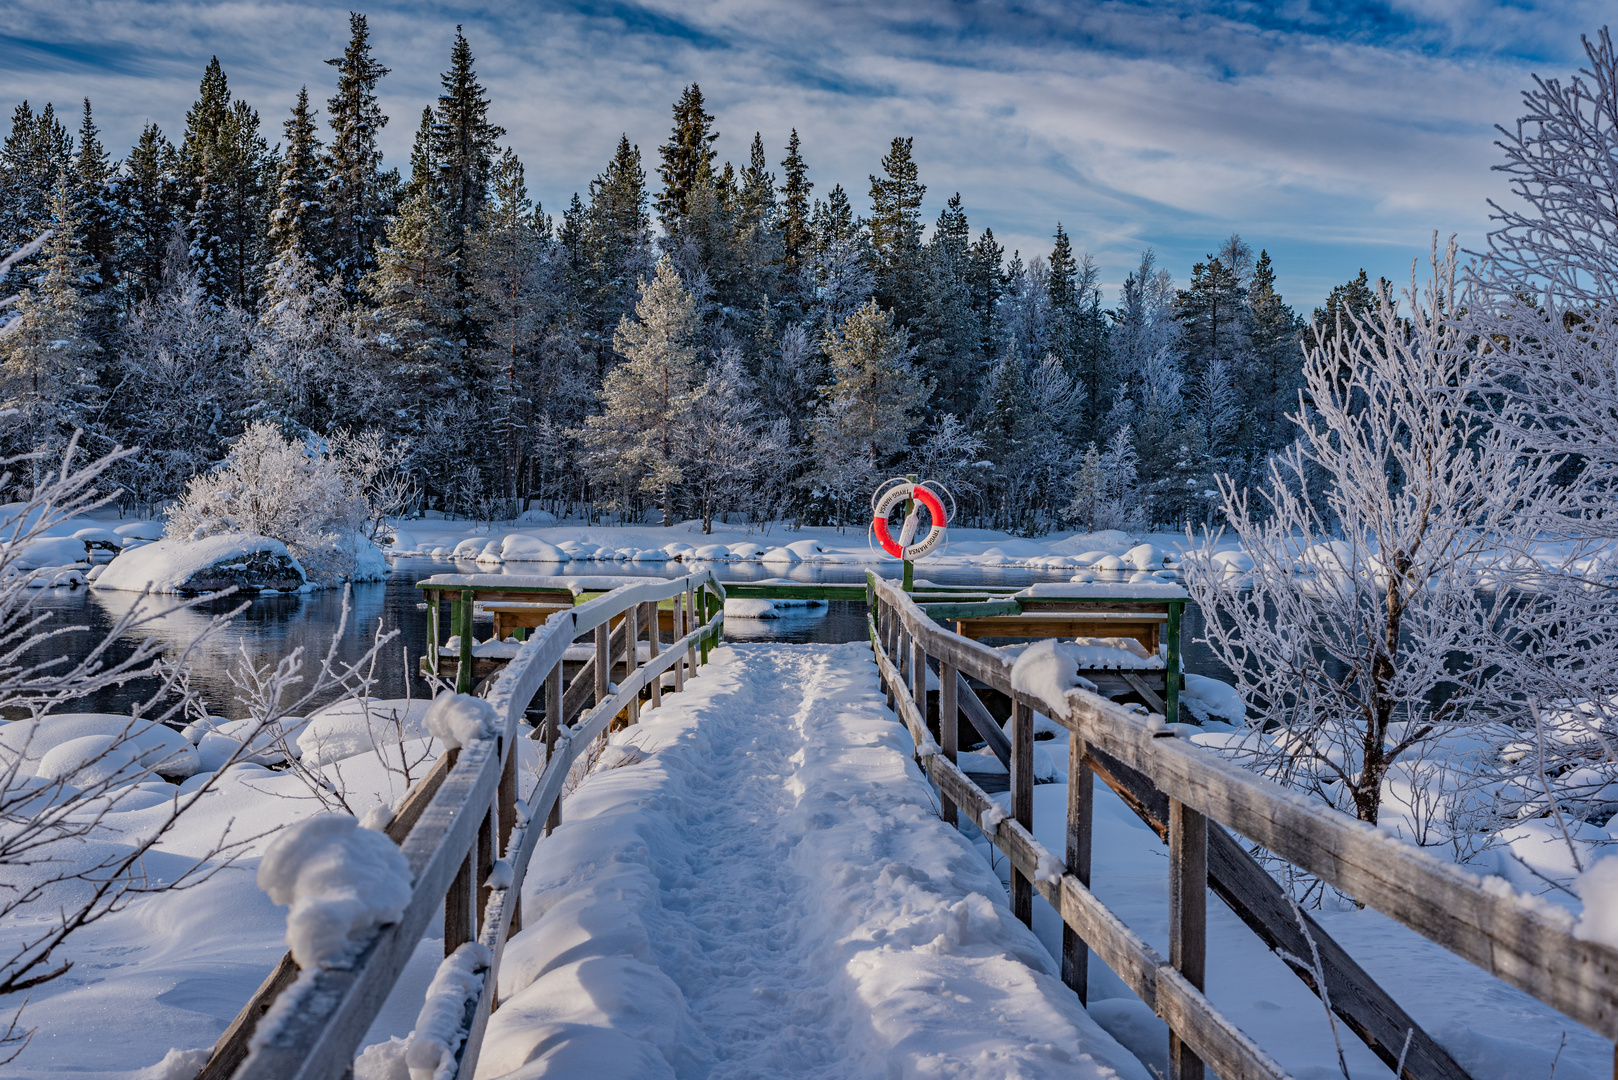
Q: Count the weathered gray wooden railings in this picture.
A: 2